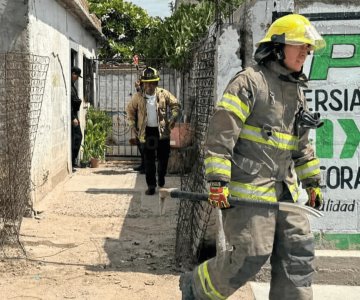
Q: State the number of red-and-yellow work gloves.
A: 2